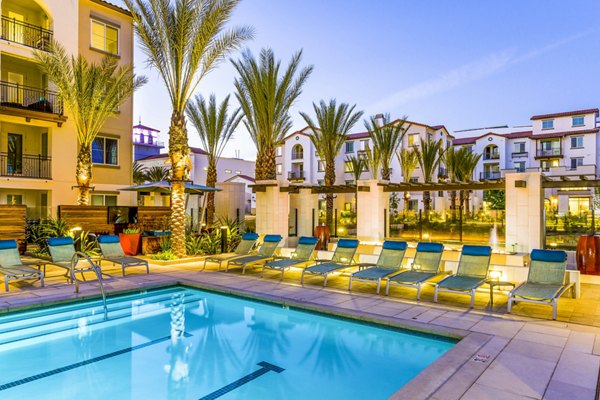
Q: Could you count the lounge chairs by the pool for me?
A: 11